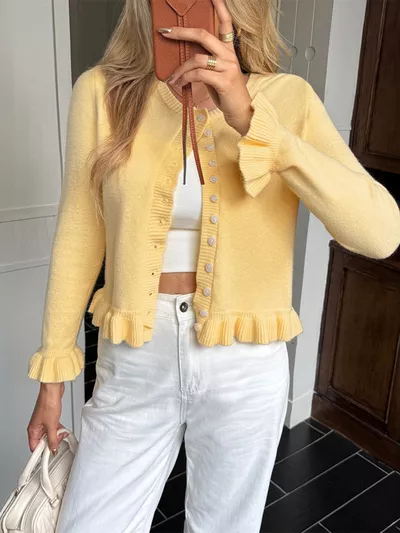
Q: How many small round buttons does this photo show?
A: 12